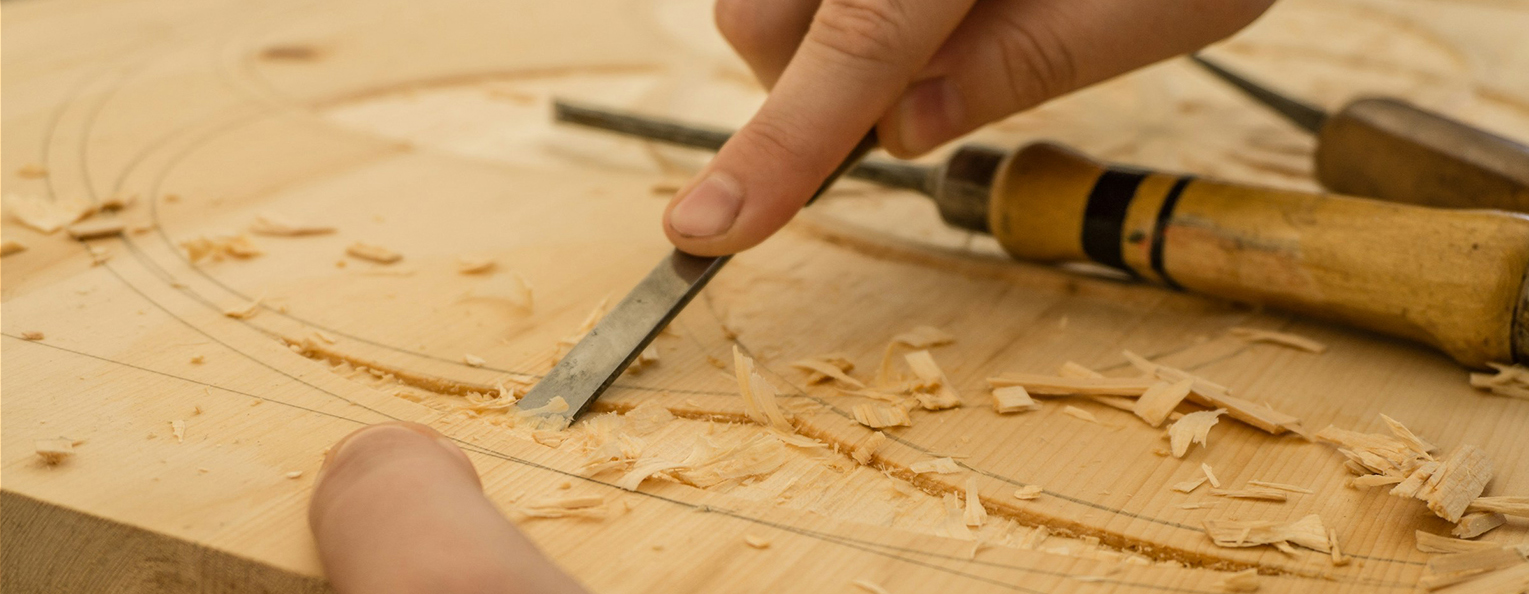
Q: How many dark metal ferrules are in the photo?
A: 1